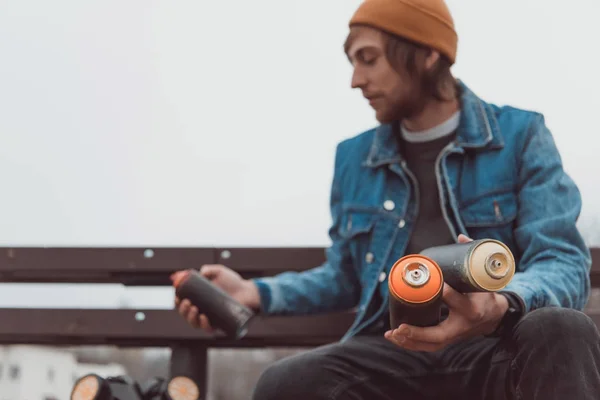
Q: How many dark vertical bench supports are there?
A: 1